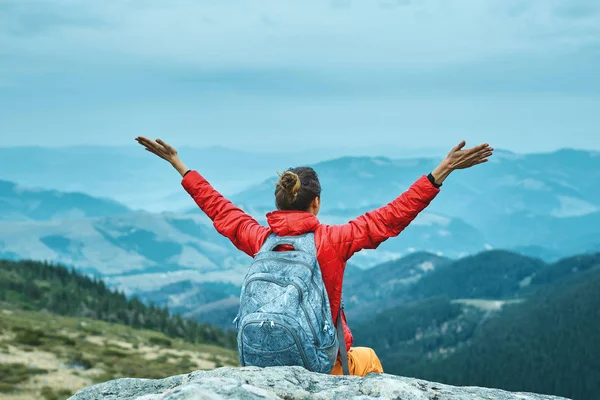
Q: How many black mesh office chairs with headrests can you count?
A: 0